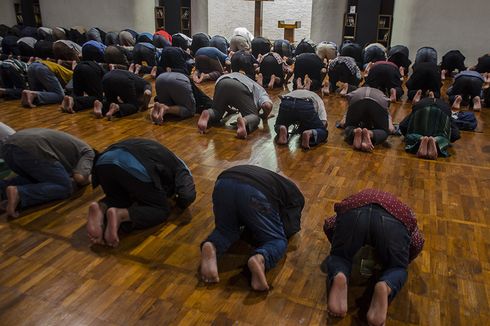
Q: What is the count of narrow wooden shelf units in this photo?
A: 6